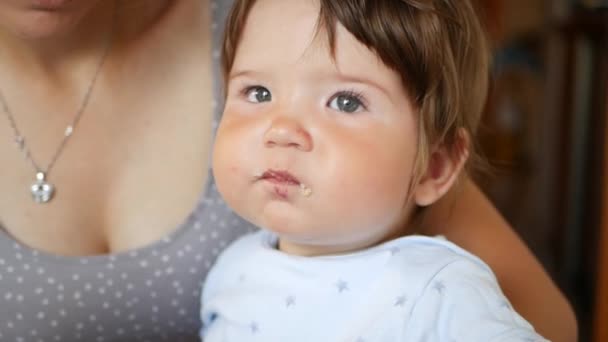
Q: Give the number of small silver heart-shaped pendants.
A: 1